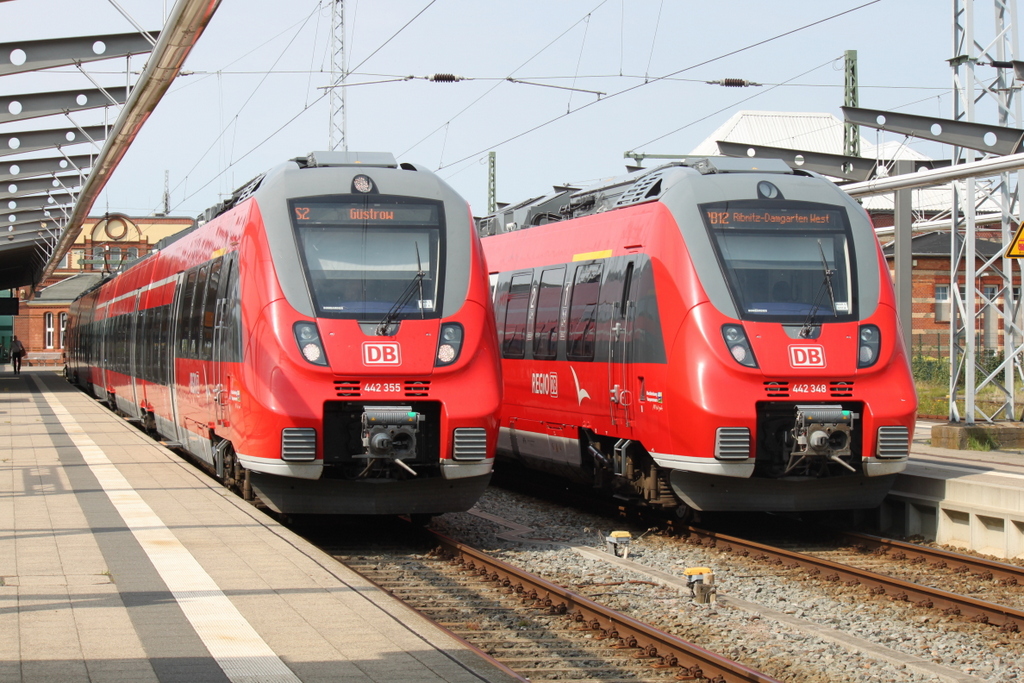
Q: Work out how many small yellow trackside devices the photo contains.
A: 2